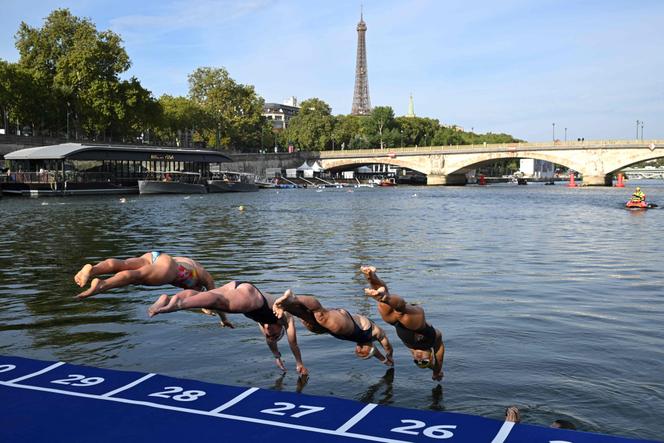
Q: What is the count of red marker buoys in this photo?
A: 3